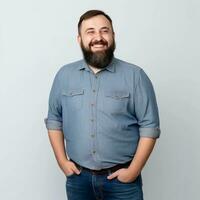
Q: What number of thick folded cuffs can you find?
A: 2